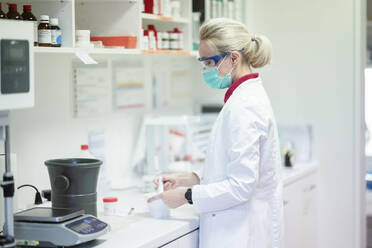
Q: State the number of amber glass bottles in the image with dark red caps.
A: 3